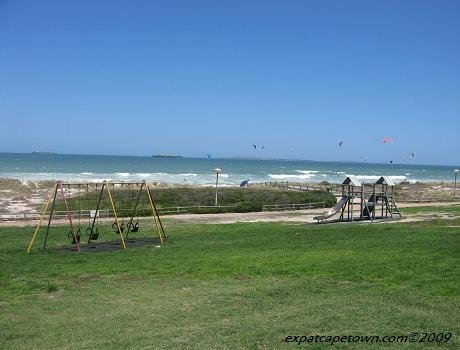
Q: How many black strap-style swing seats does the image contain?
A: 4